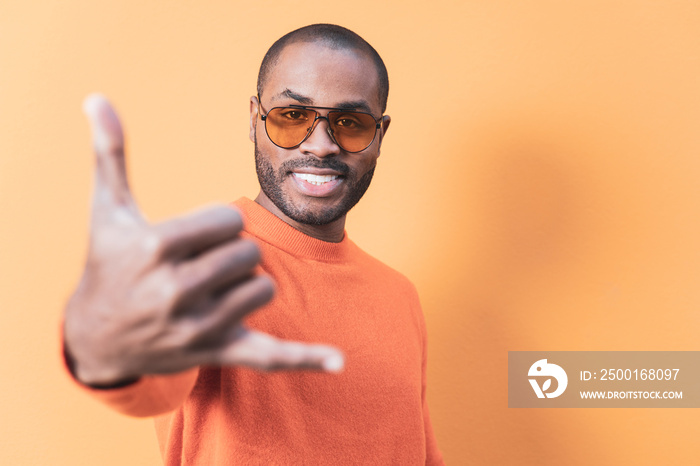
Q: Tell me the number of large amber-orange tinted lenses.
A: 2